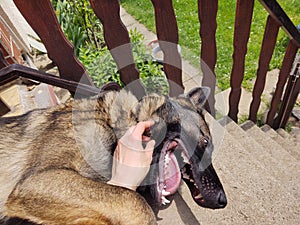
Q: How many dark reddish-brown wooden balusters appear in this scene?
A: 7